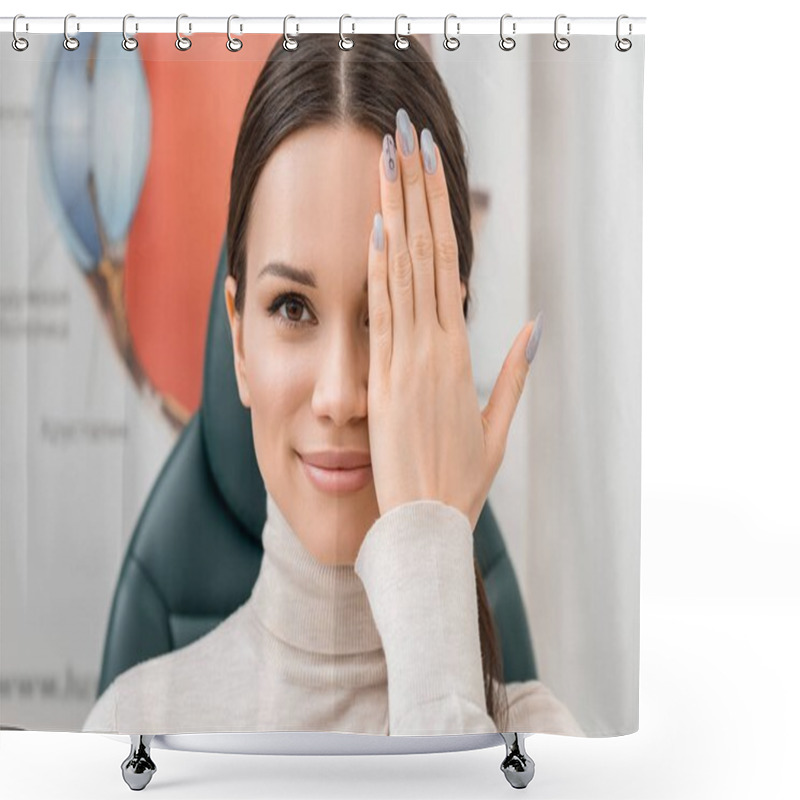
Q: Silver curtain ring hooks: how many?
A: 12